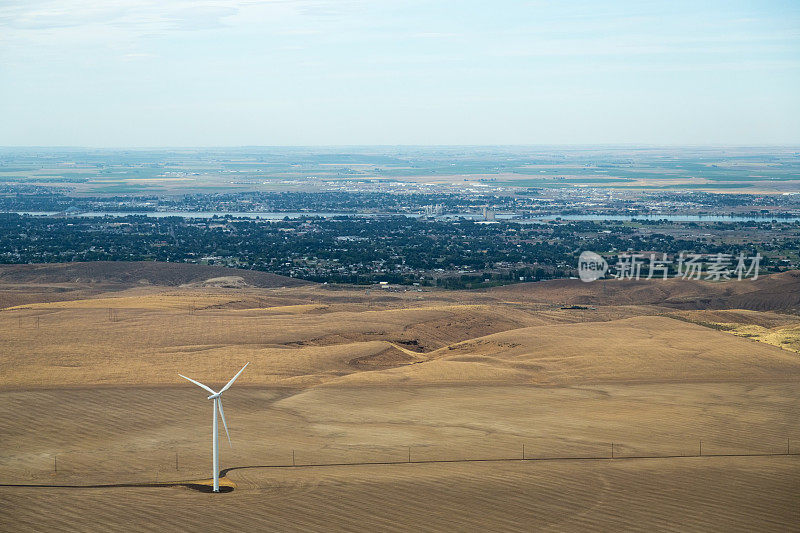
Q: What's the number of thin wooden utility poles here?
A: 8